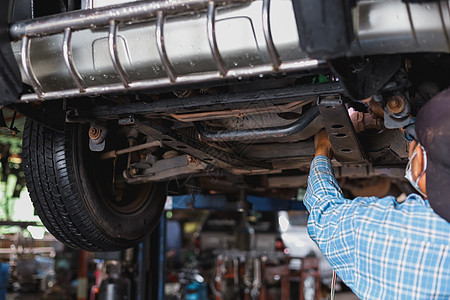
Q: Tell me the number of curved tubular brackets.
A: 6